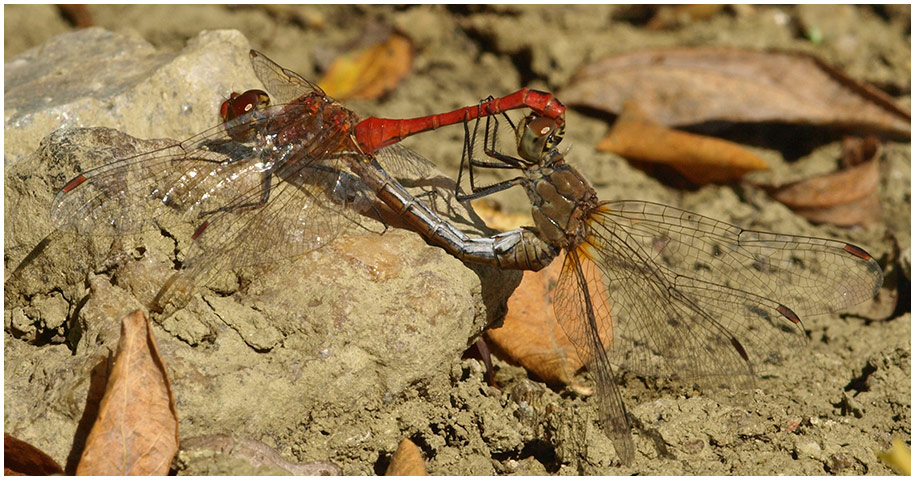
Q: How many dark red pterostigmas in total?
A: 5